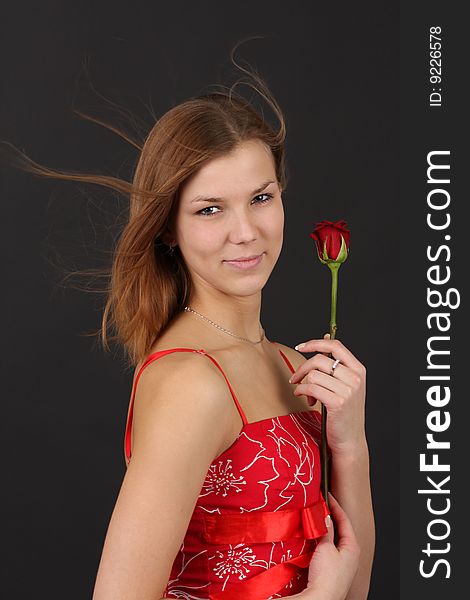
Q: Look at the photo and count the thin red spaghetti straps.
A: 2